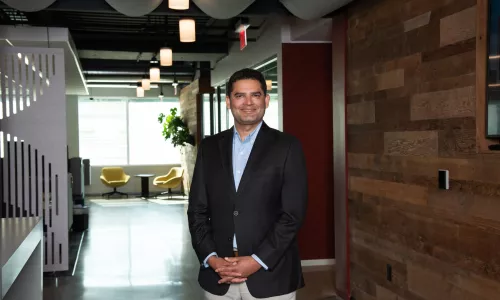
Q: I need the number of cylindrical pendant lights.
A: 6